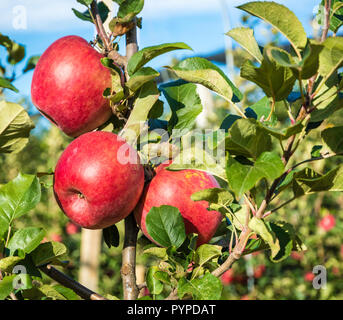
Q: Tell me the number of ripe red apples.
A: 3